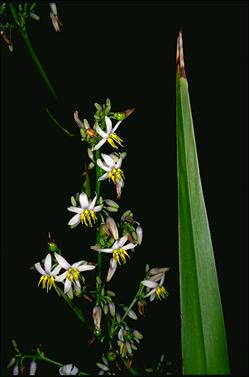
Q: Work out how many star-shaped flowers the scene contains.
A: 7